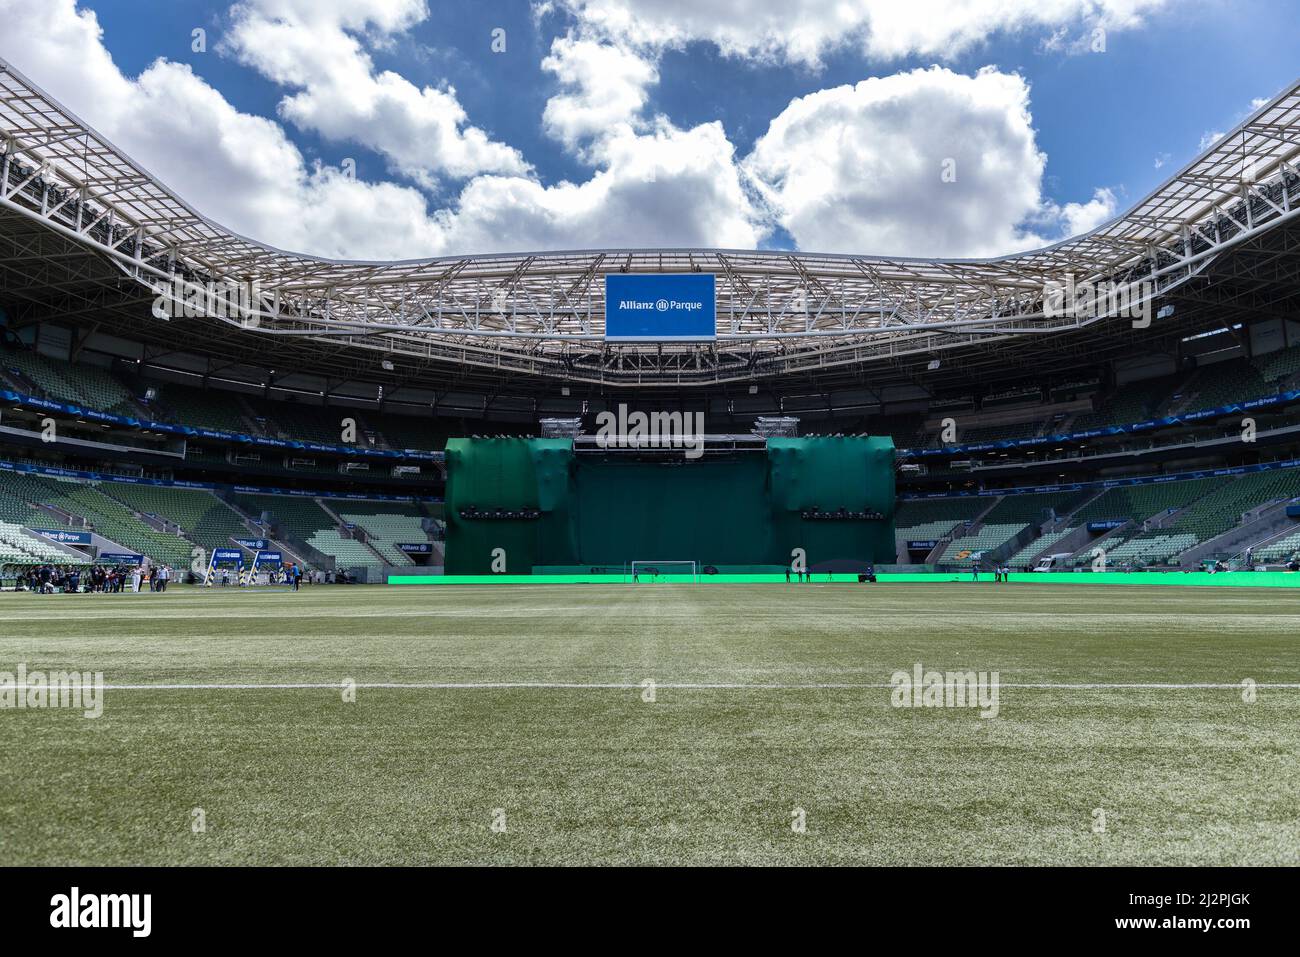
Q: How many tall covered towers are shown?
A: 2